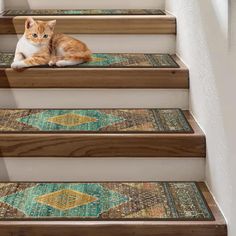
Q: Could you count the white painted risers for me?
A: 4